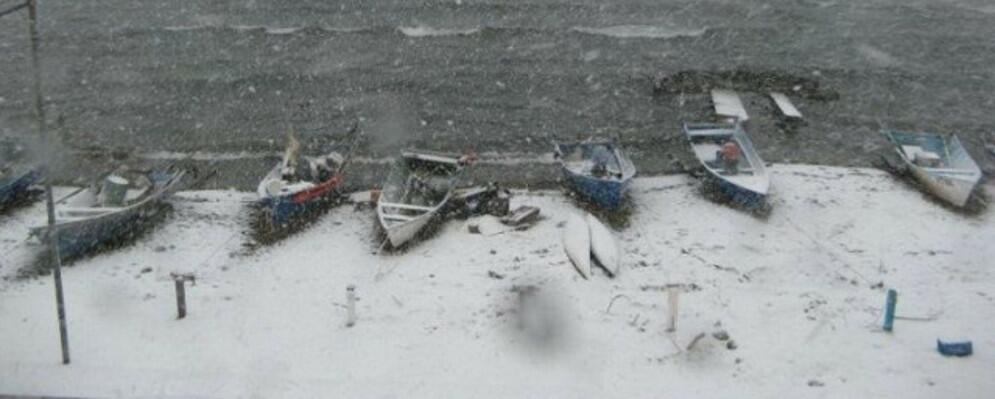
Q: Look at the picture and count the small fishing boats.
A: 7